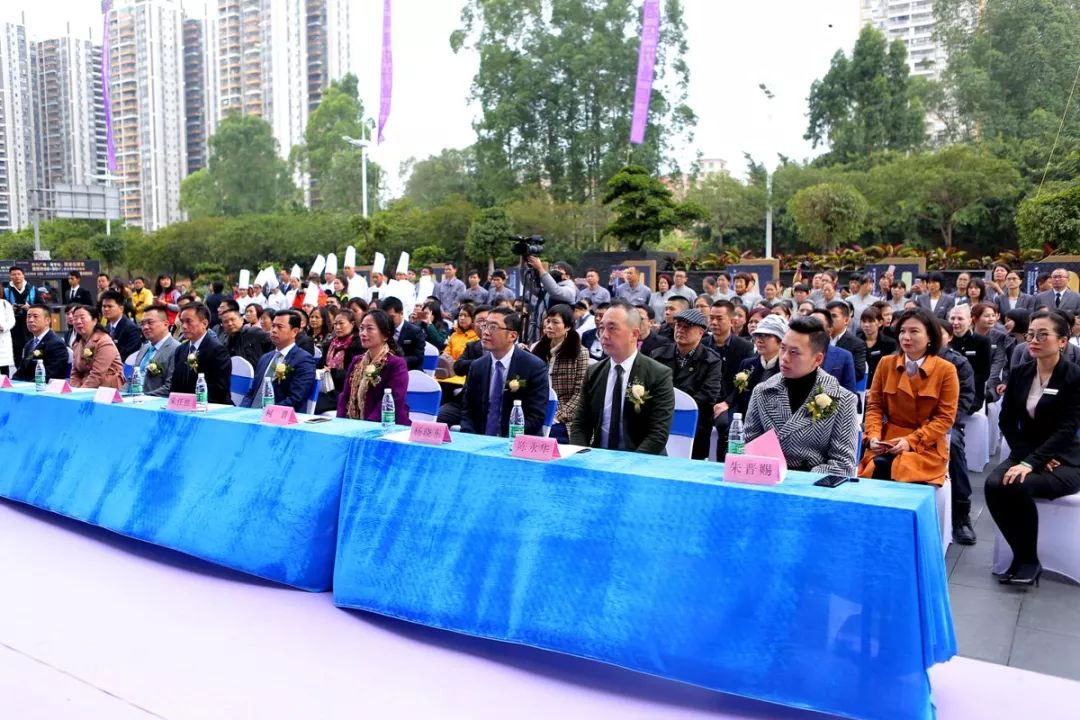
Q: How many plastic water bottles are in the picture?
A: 7